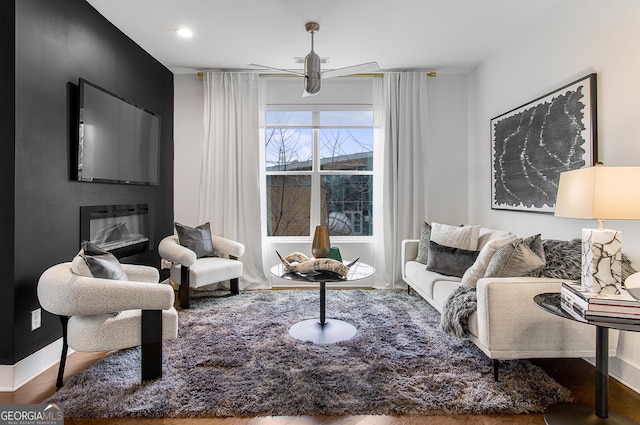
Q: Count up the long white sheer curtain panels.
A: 2